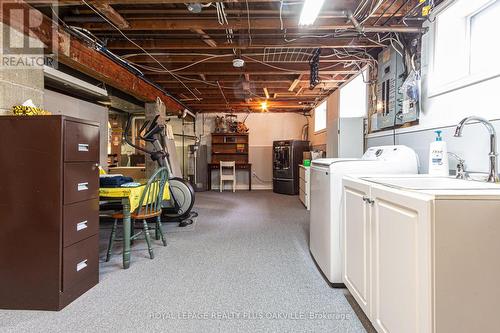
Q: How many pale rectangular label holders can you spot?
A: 4